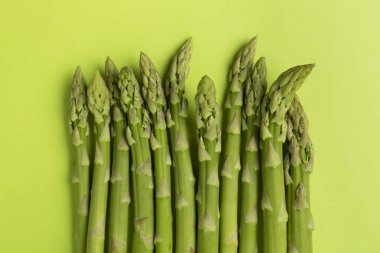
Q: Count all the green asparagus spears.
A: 11